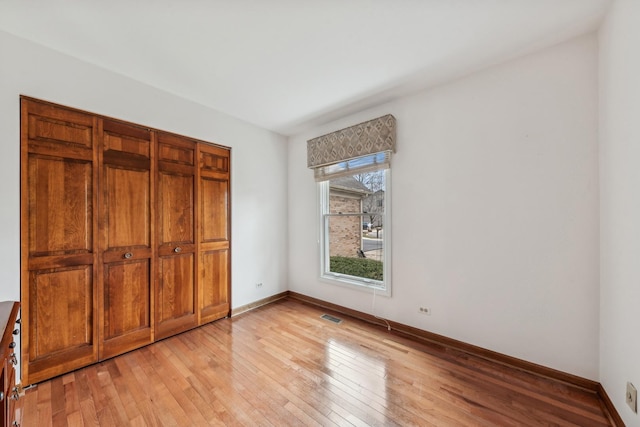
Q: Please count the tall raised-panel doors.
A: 4